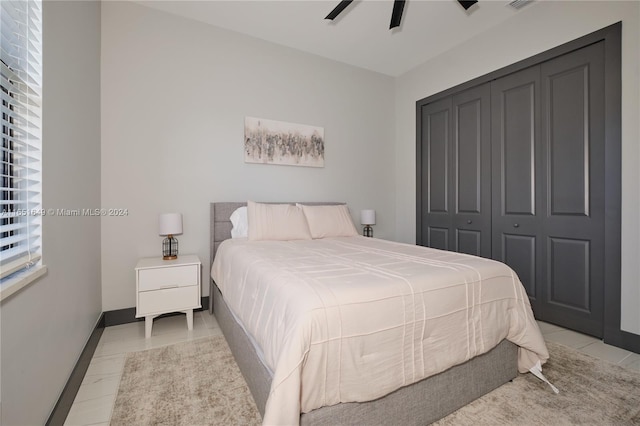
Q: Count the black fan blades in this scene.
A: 3